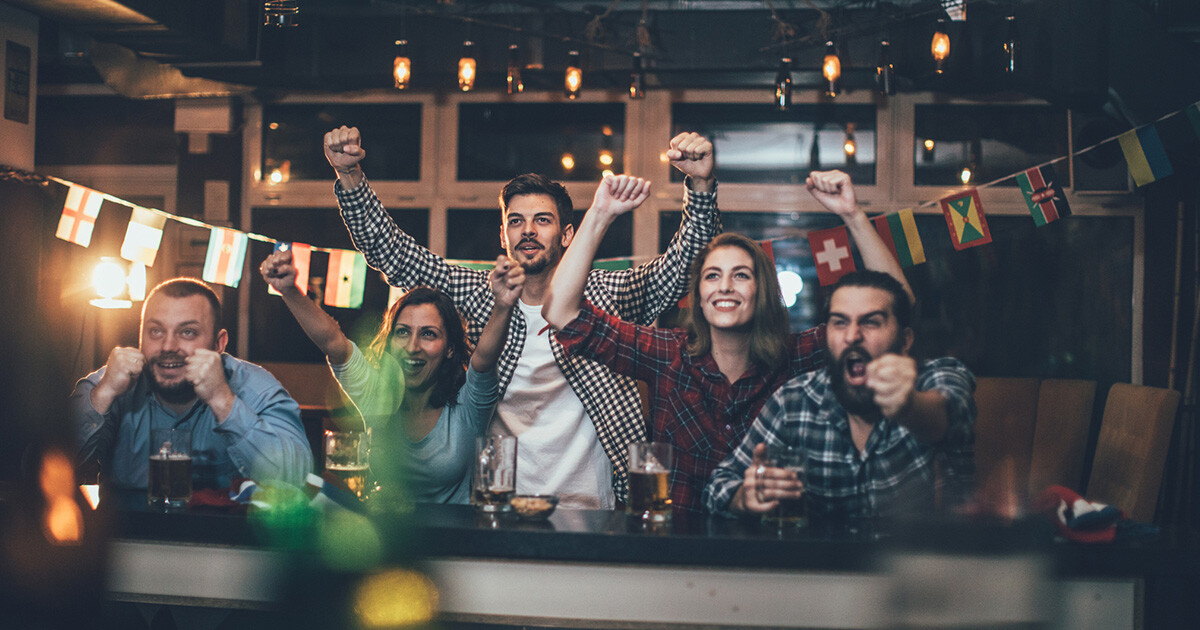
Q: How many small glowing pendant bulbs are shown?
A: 5